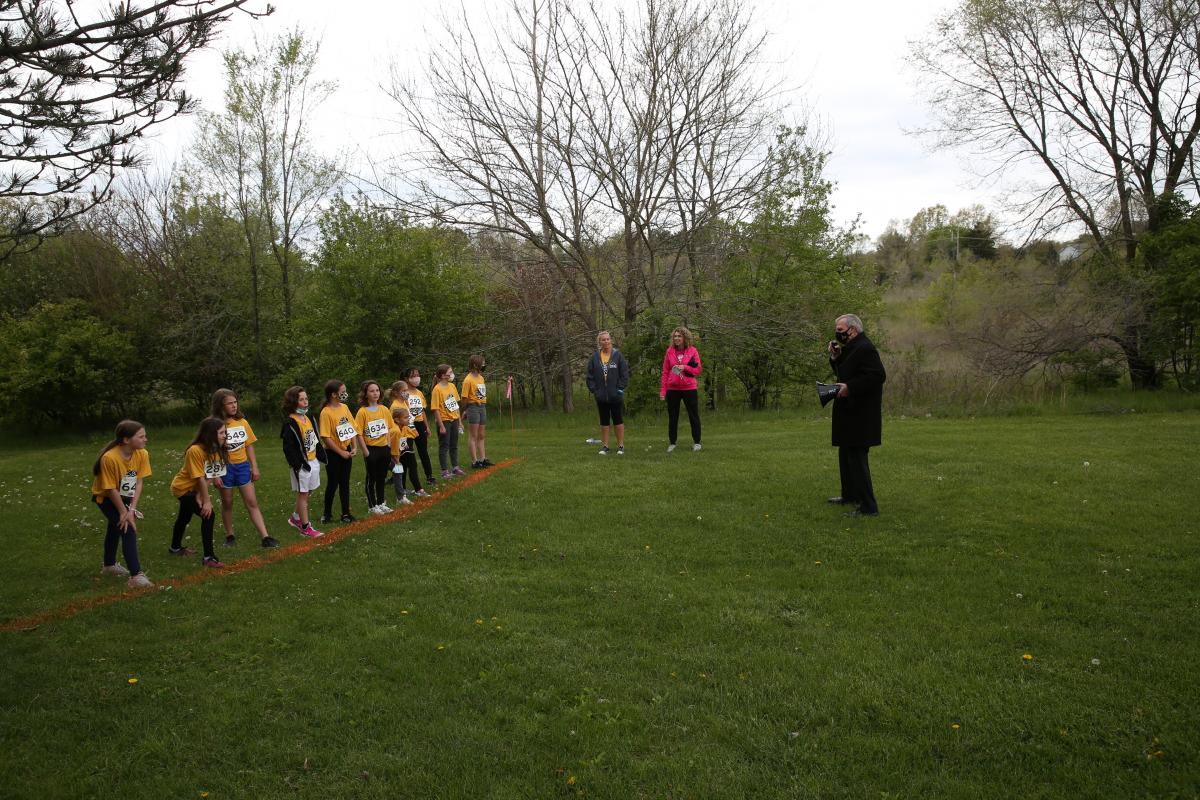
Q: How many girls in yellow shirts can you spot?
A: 11